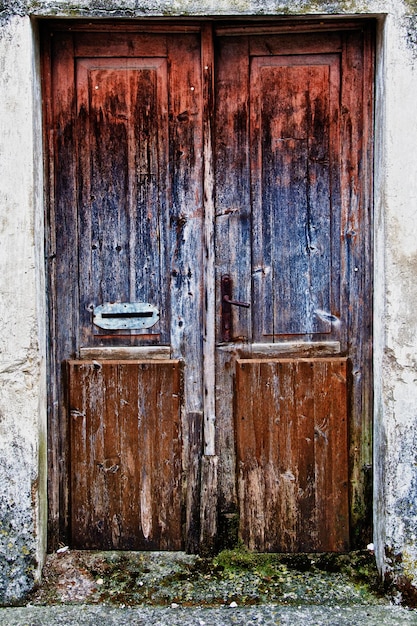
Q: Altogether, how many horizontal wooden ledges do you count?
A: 2